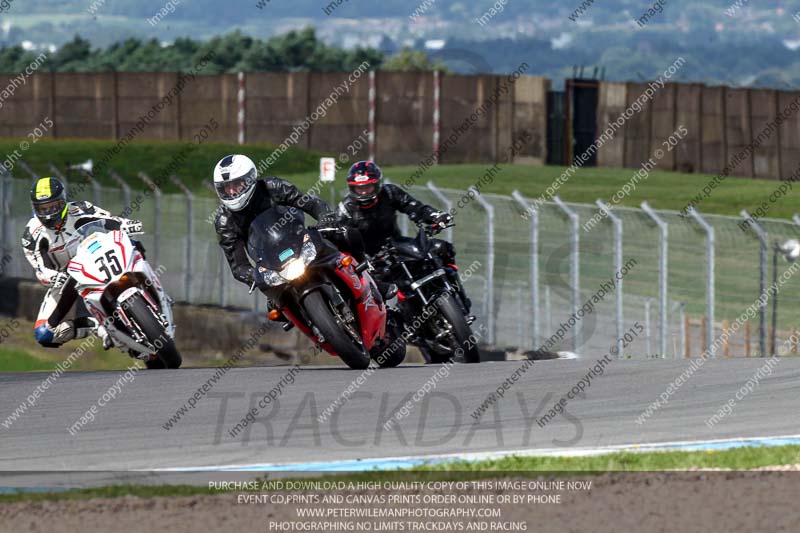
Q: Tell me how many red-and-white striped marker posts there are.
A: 3